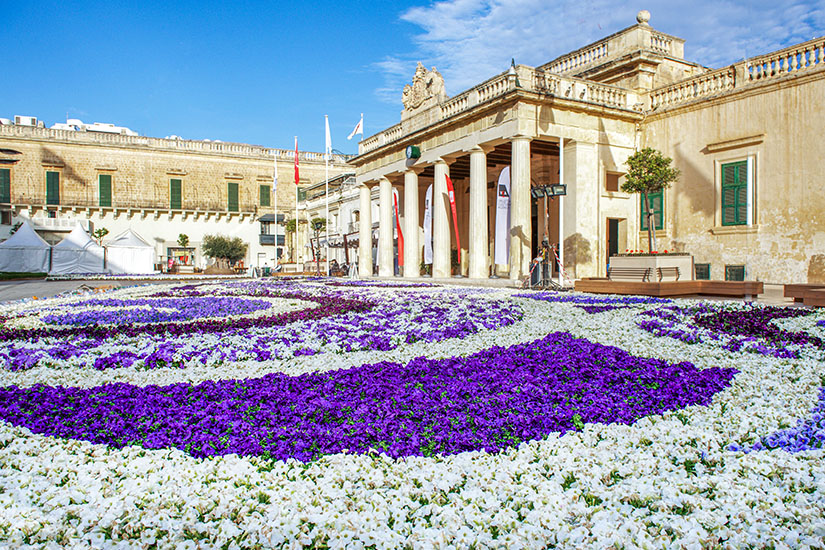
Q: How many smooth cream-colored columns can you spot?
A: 6